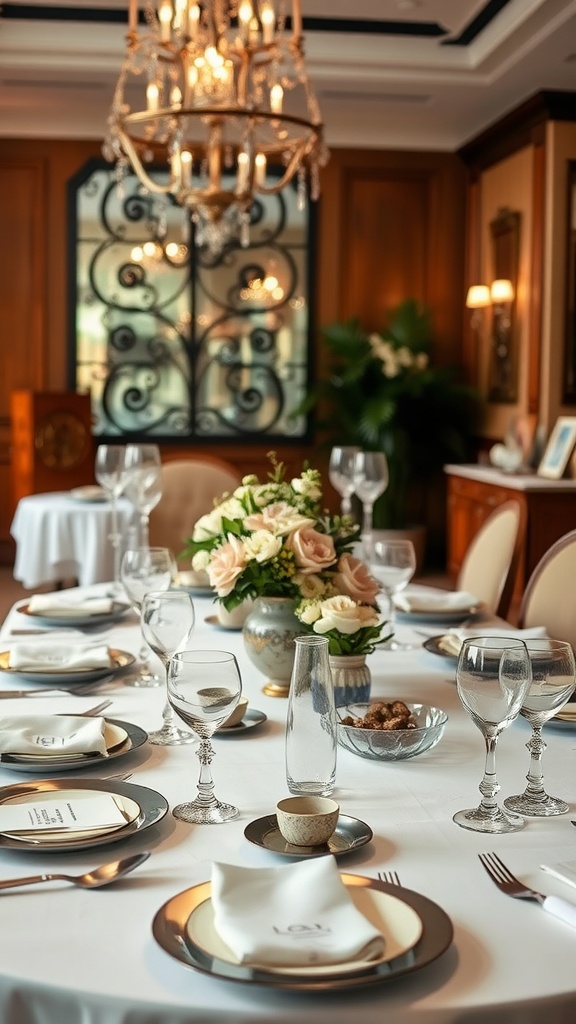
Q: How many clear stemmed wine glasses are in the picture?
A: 10